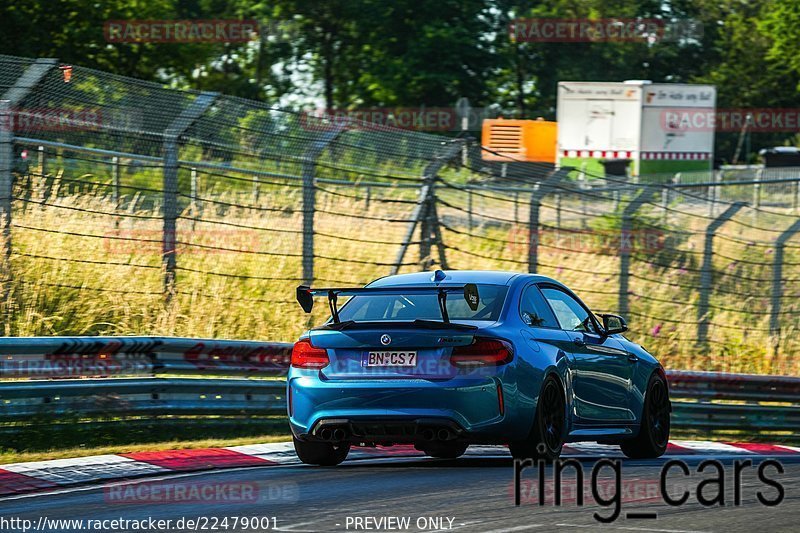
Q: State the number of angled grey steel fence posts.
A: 8